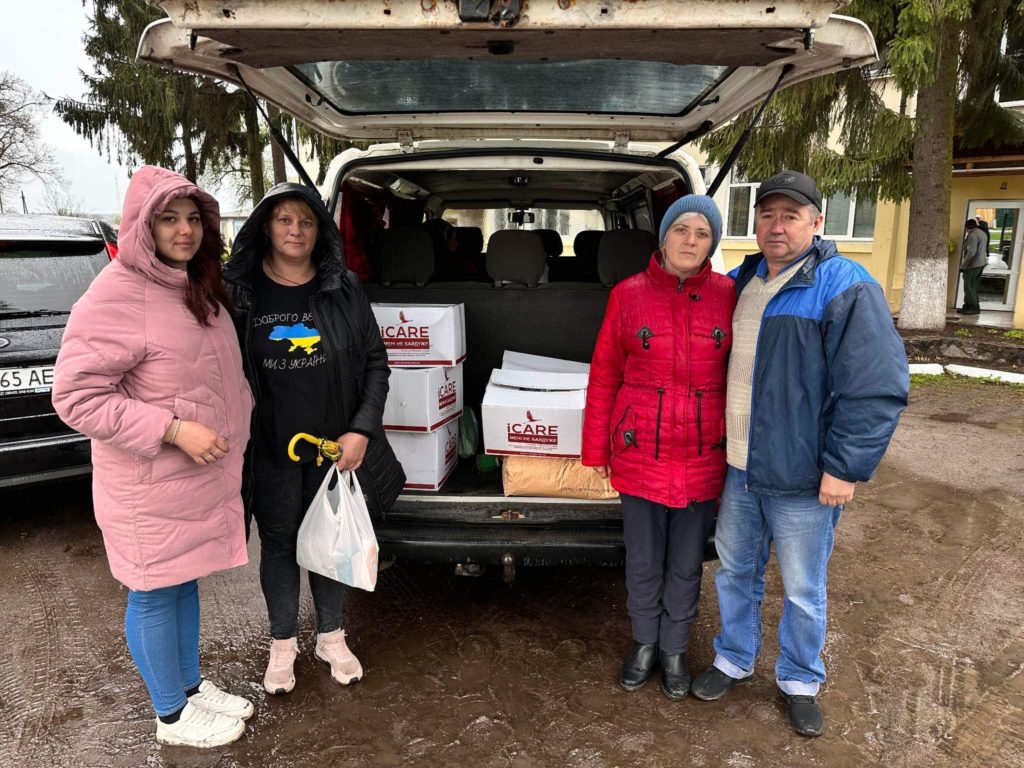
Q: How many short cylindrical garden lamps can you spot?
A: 0